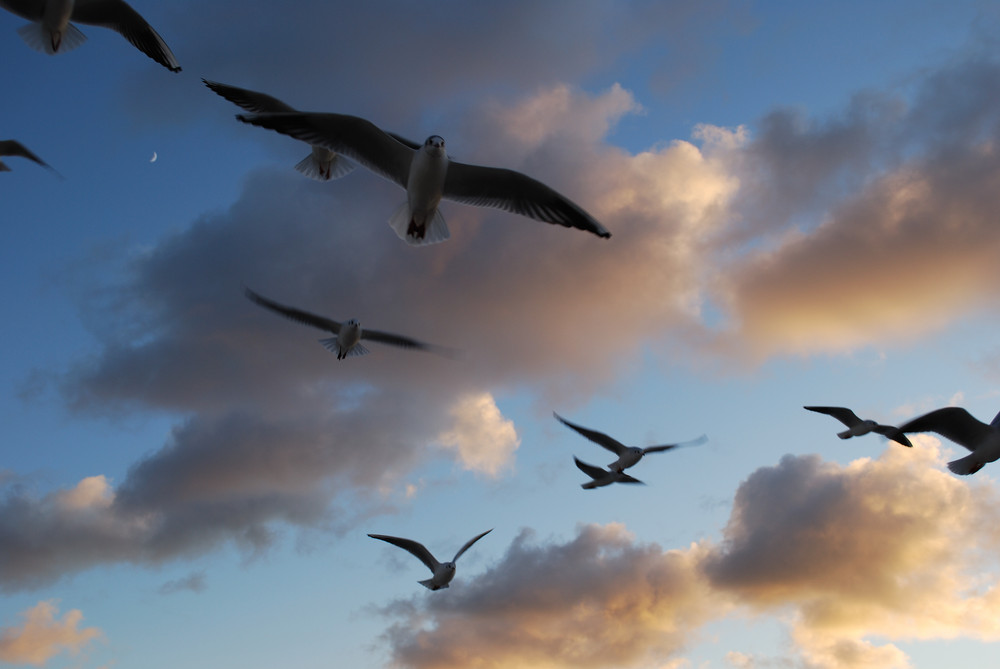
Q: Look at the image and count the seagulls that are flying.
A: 10